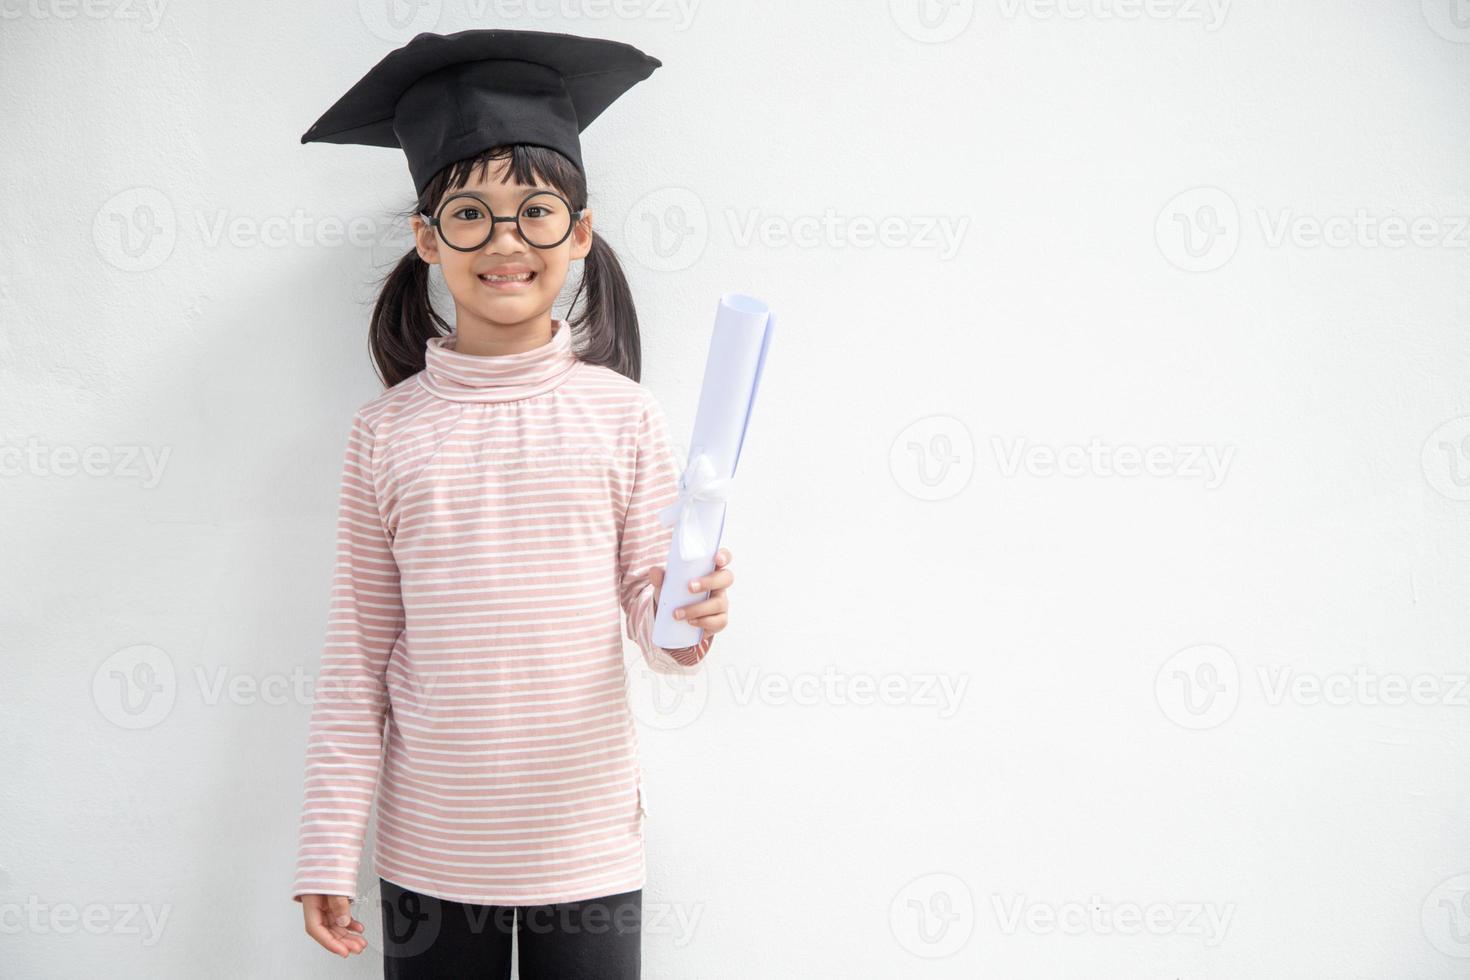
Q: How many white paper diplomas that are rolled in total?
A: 1